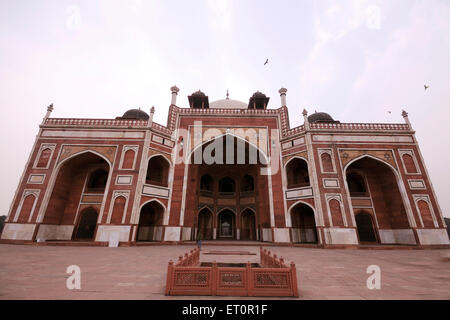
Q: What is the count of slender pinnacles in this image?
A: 6